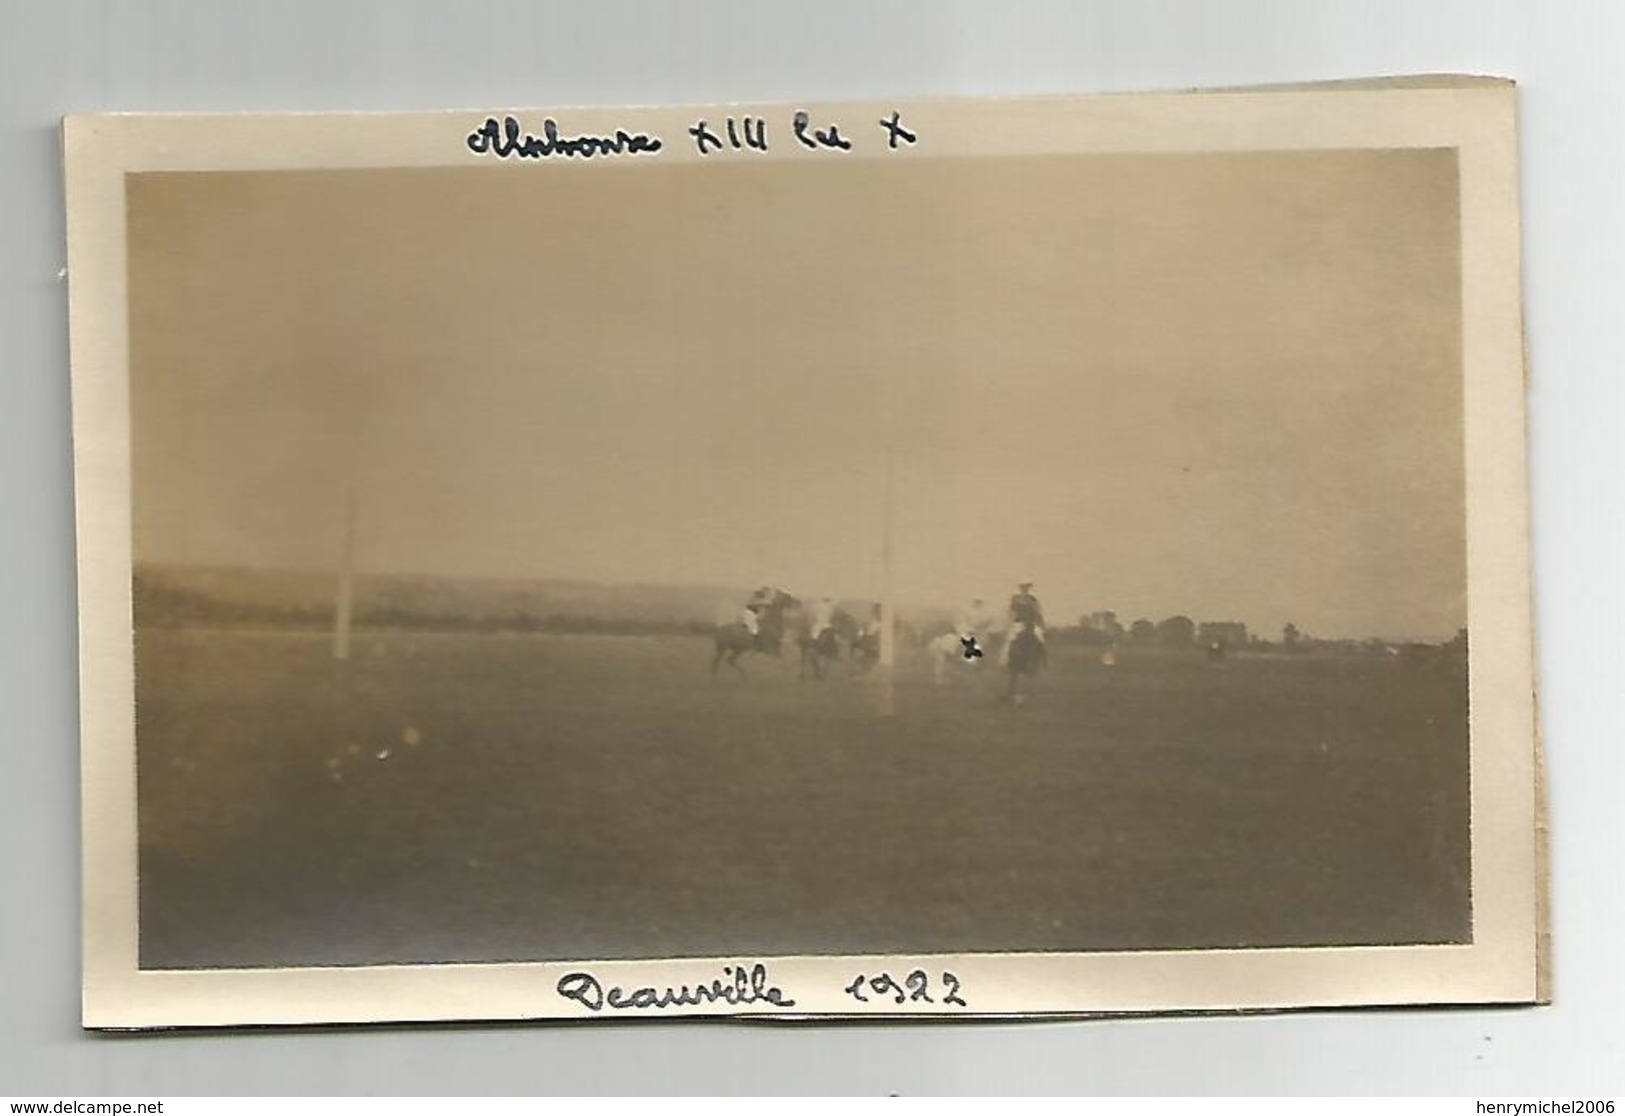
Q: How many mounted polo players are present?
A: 5